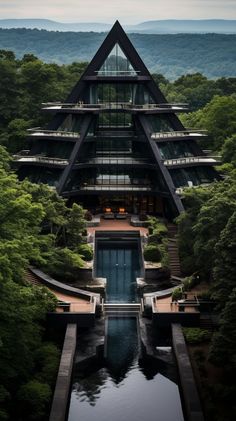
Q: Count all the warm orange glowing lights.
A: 2